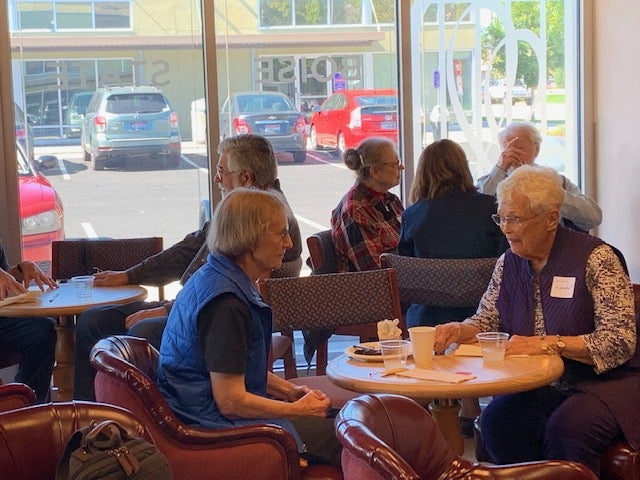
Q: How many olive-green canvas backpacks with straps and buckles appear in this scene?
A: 1